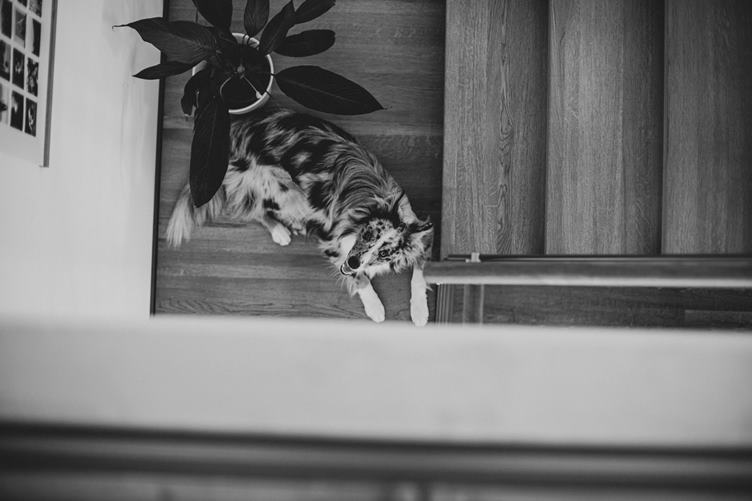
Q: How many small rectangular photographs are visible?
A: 11